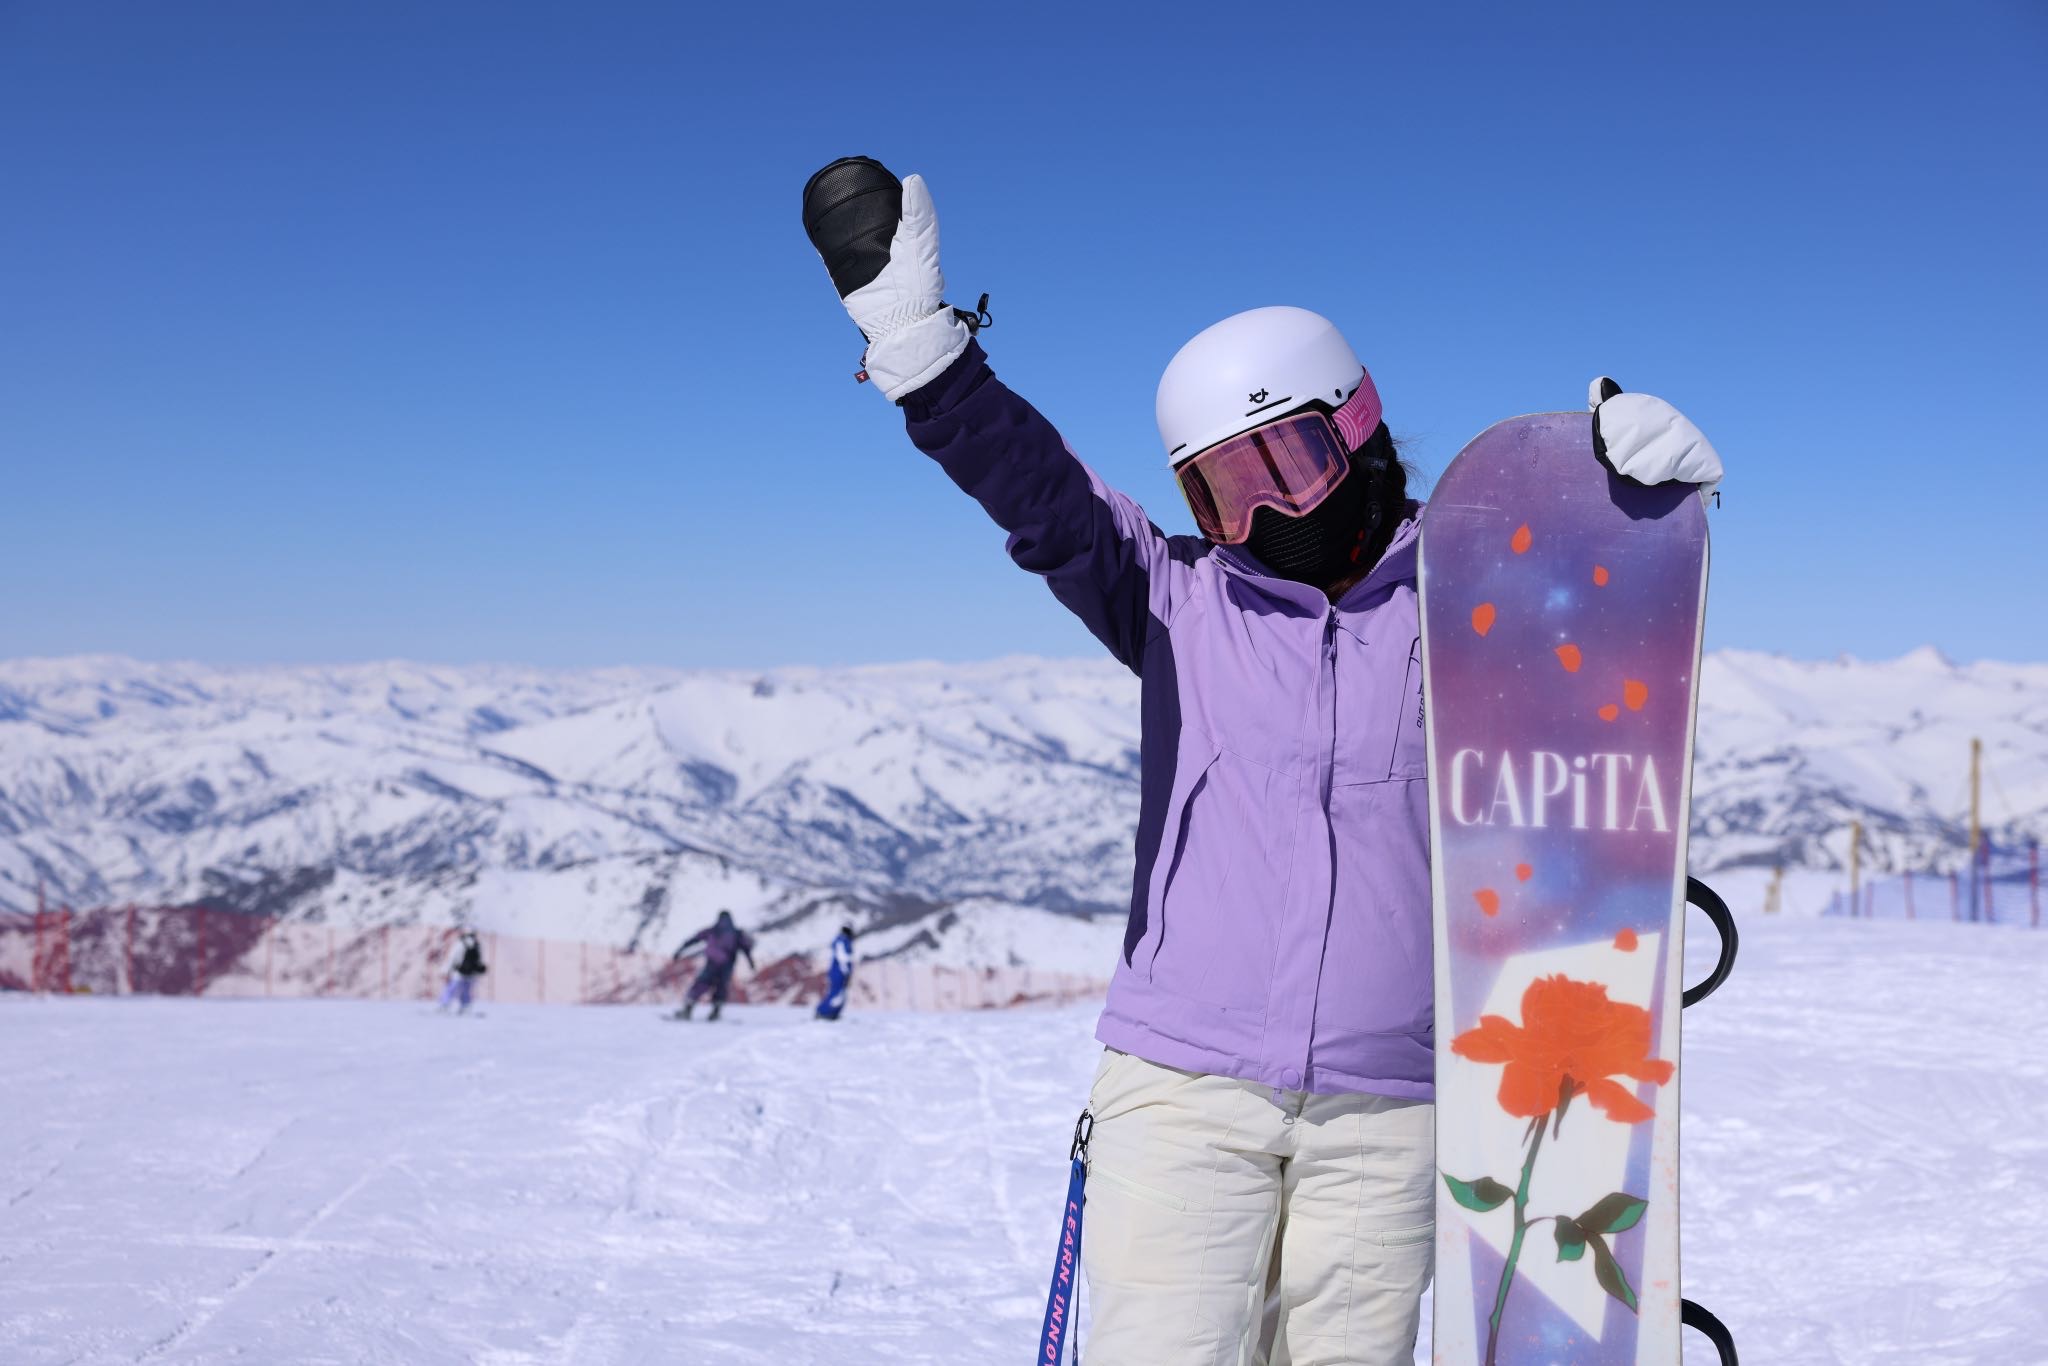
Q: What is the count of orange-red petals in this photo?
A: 9